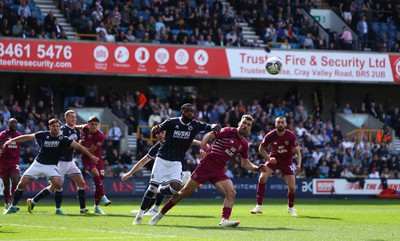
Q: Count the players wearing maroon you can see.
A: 4